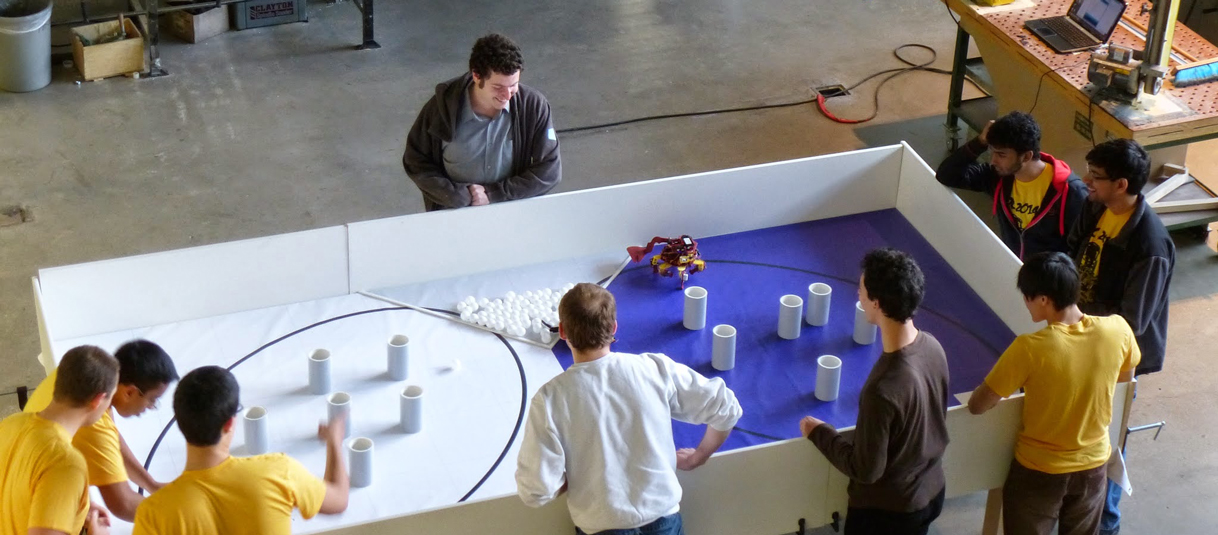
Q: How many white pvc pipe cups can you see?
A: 12